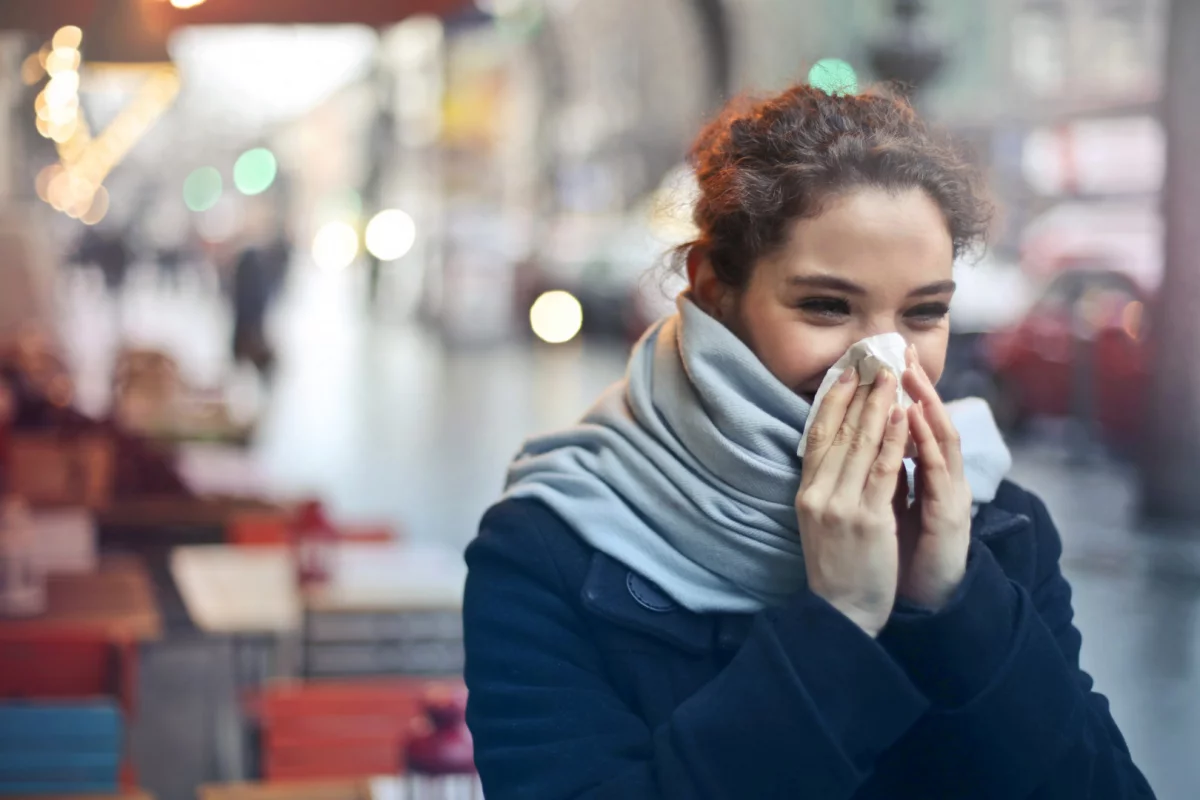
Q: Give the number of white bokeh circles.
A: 3